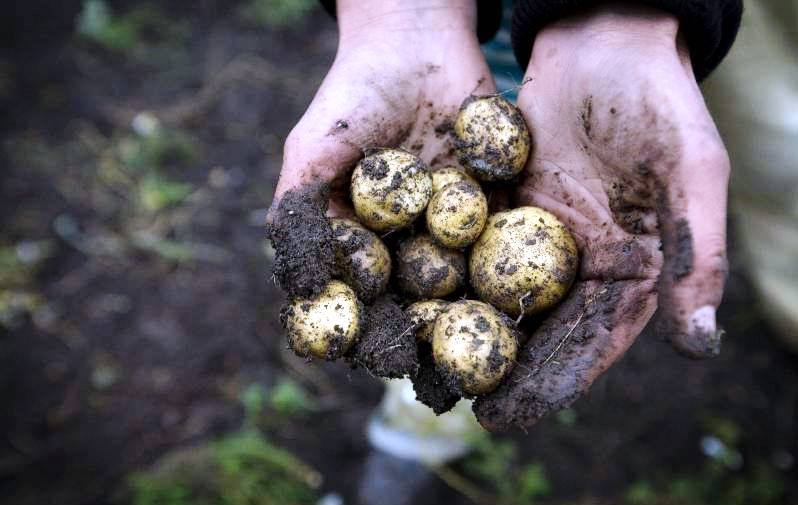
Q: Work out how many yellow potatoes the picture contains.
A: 10